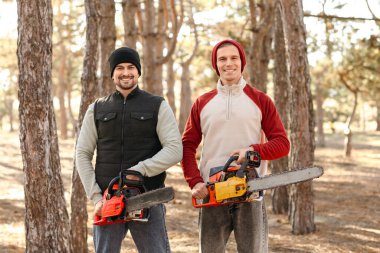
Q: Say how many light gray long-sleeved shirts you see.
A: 1